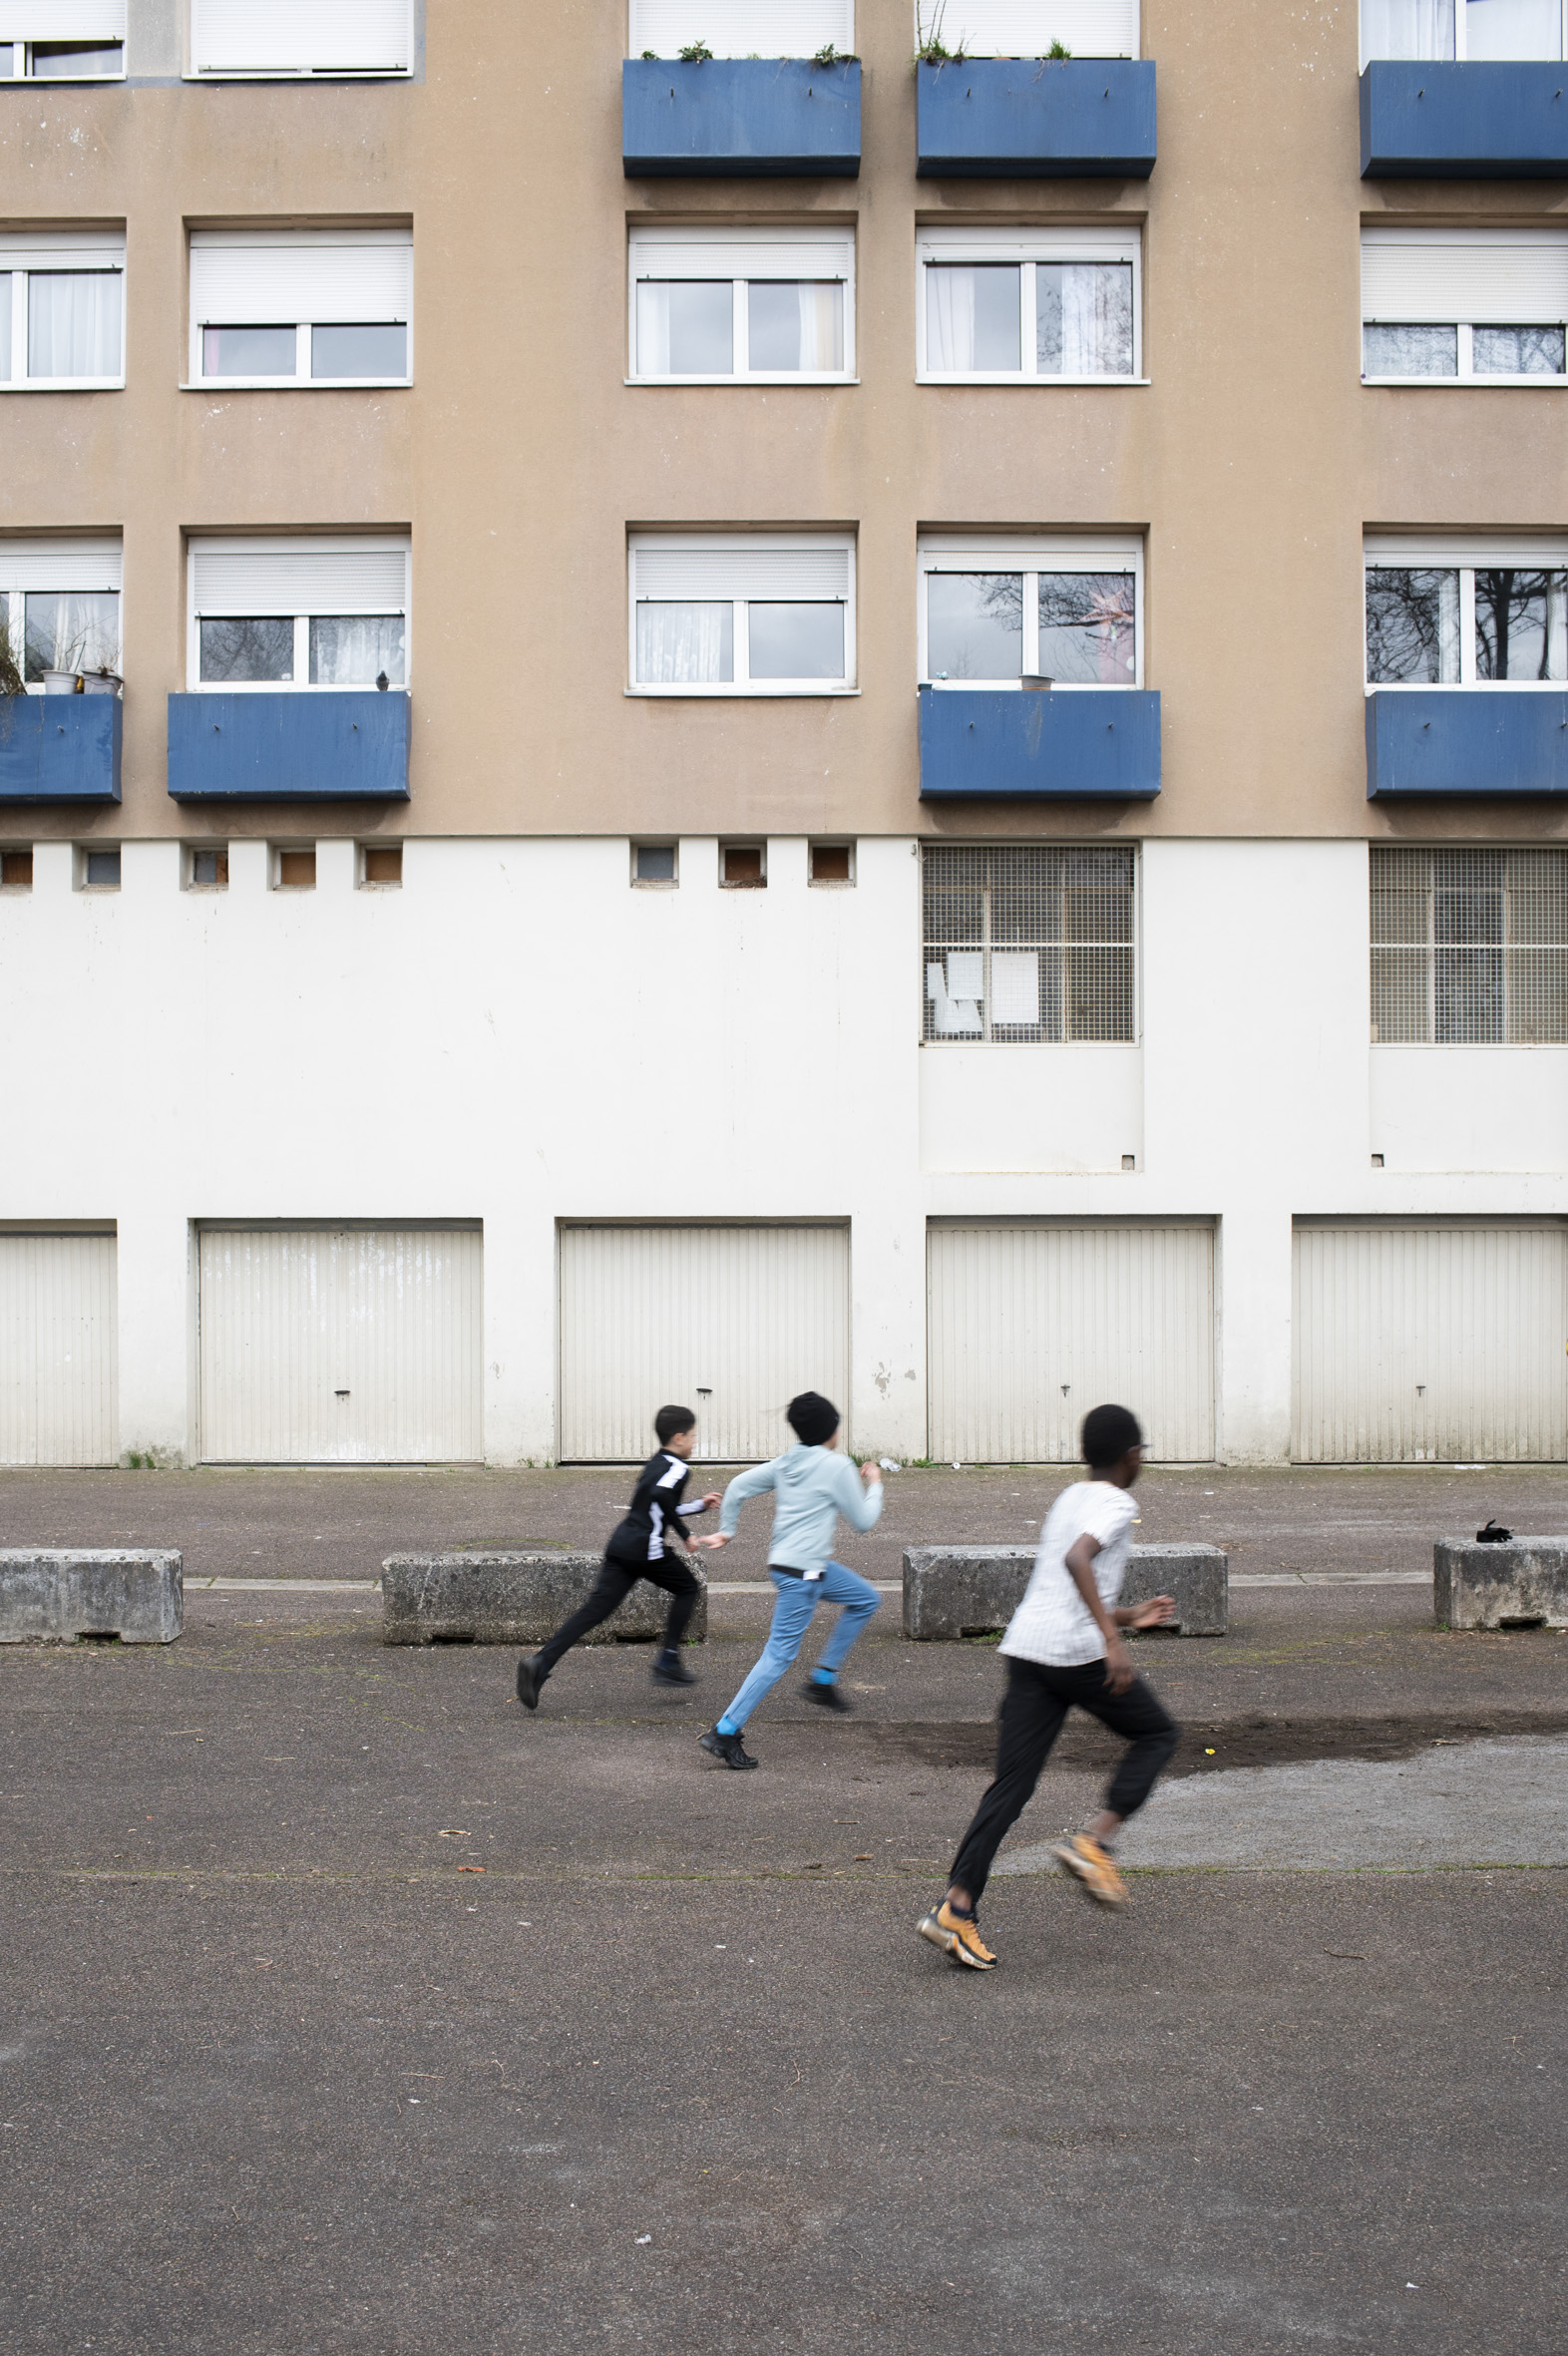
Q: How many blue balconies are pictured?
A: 7